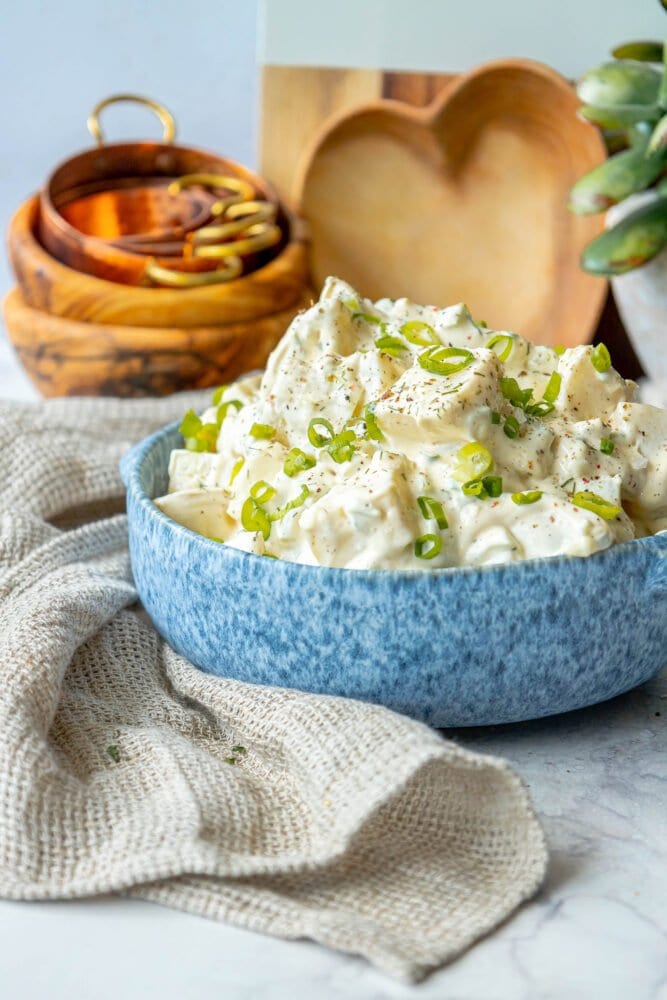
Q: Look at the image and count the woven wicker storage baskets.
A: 0